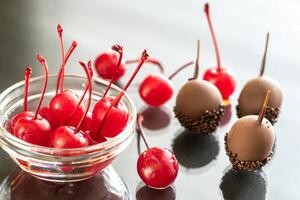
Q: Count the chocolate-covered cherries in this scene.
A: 3